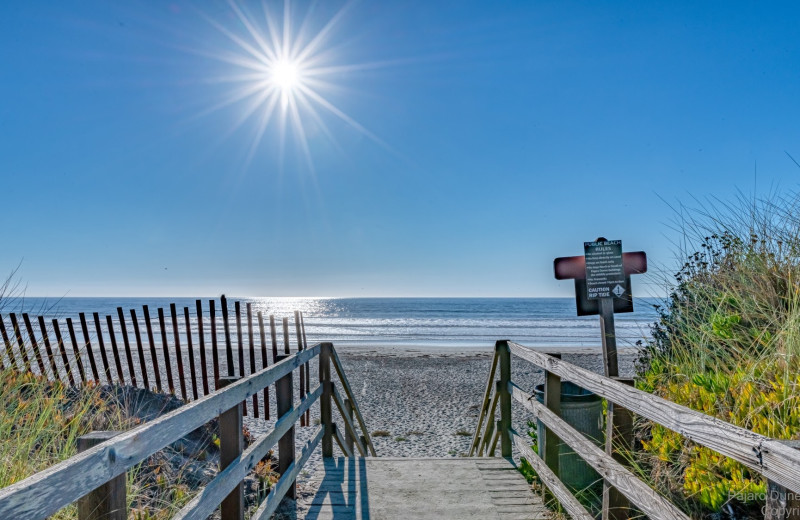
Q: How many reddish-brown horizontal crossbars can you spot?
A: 1